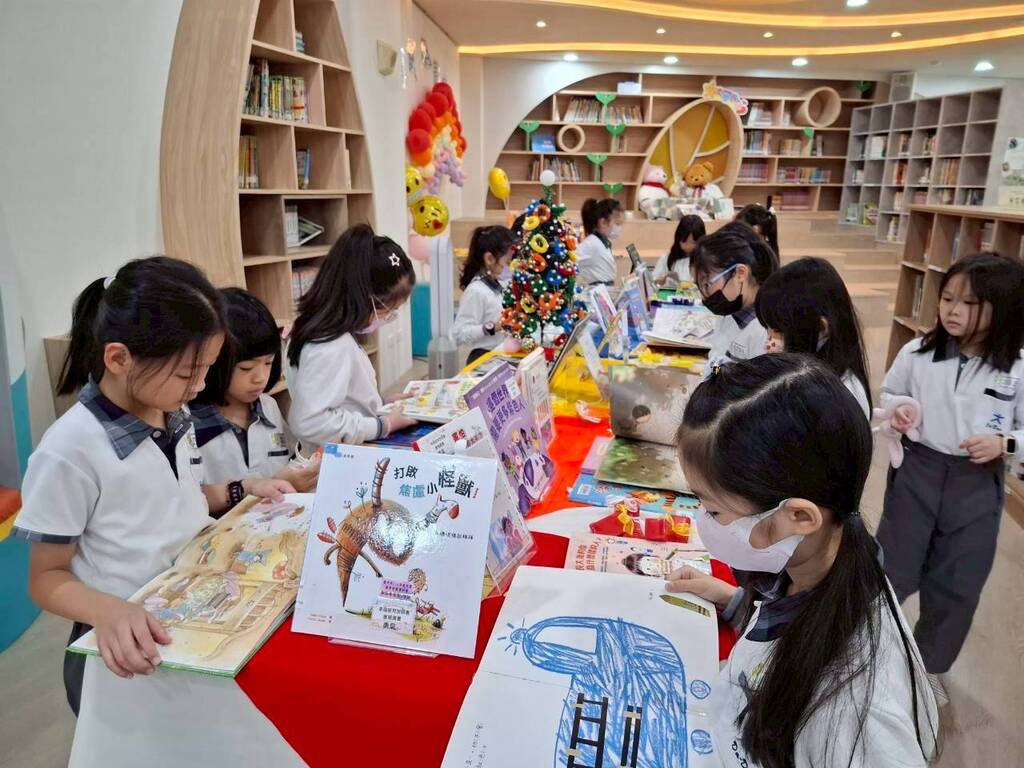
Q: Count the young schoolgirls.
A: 11